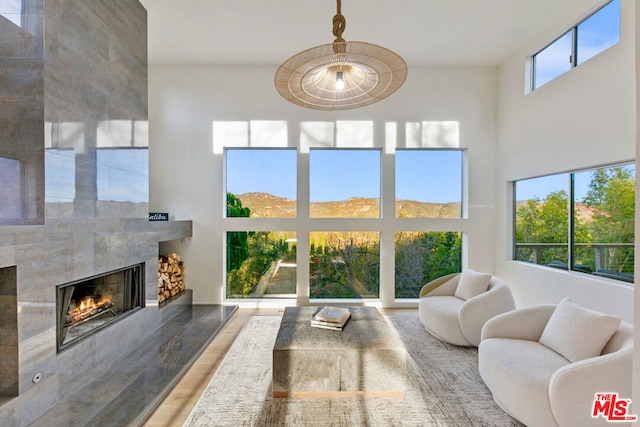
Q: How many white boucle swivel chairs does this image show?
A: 2